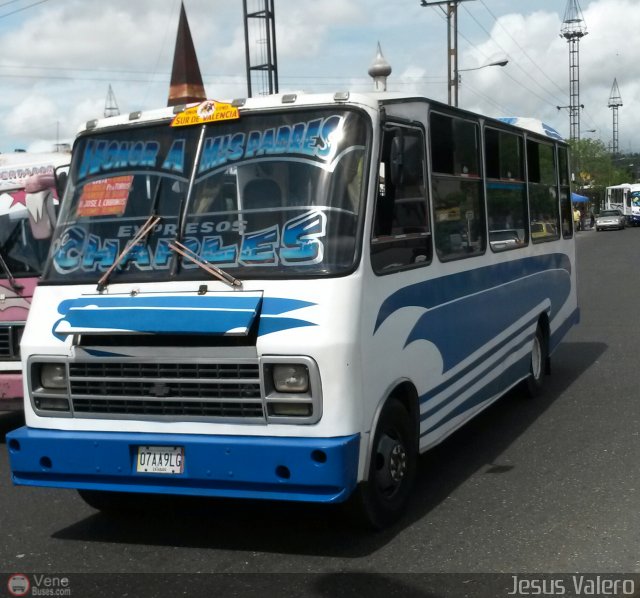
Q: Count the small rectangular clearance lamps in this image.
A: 6